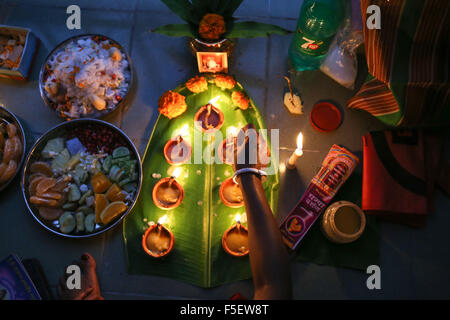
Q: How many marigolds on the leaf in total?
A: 4